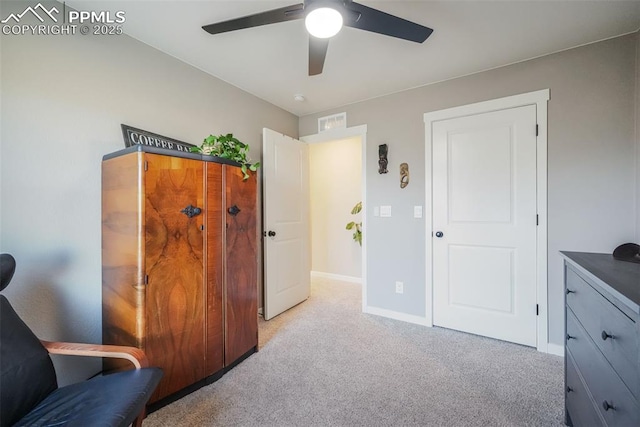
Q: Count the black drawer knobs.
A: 5